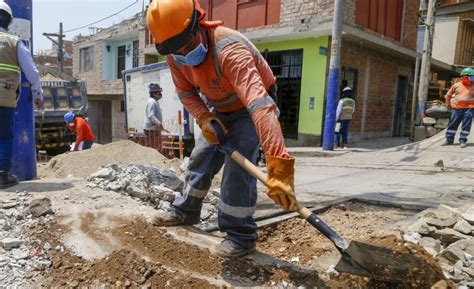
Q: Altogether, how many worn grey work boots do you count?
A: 2